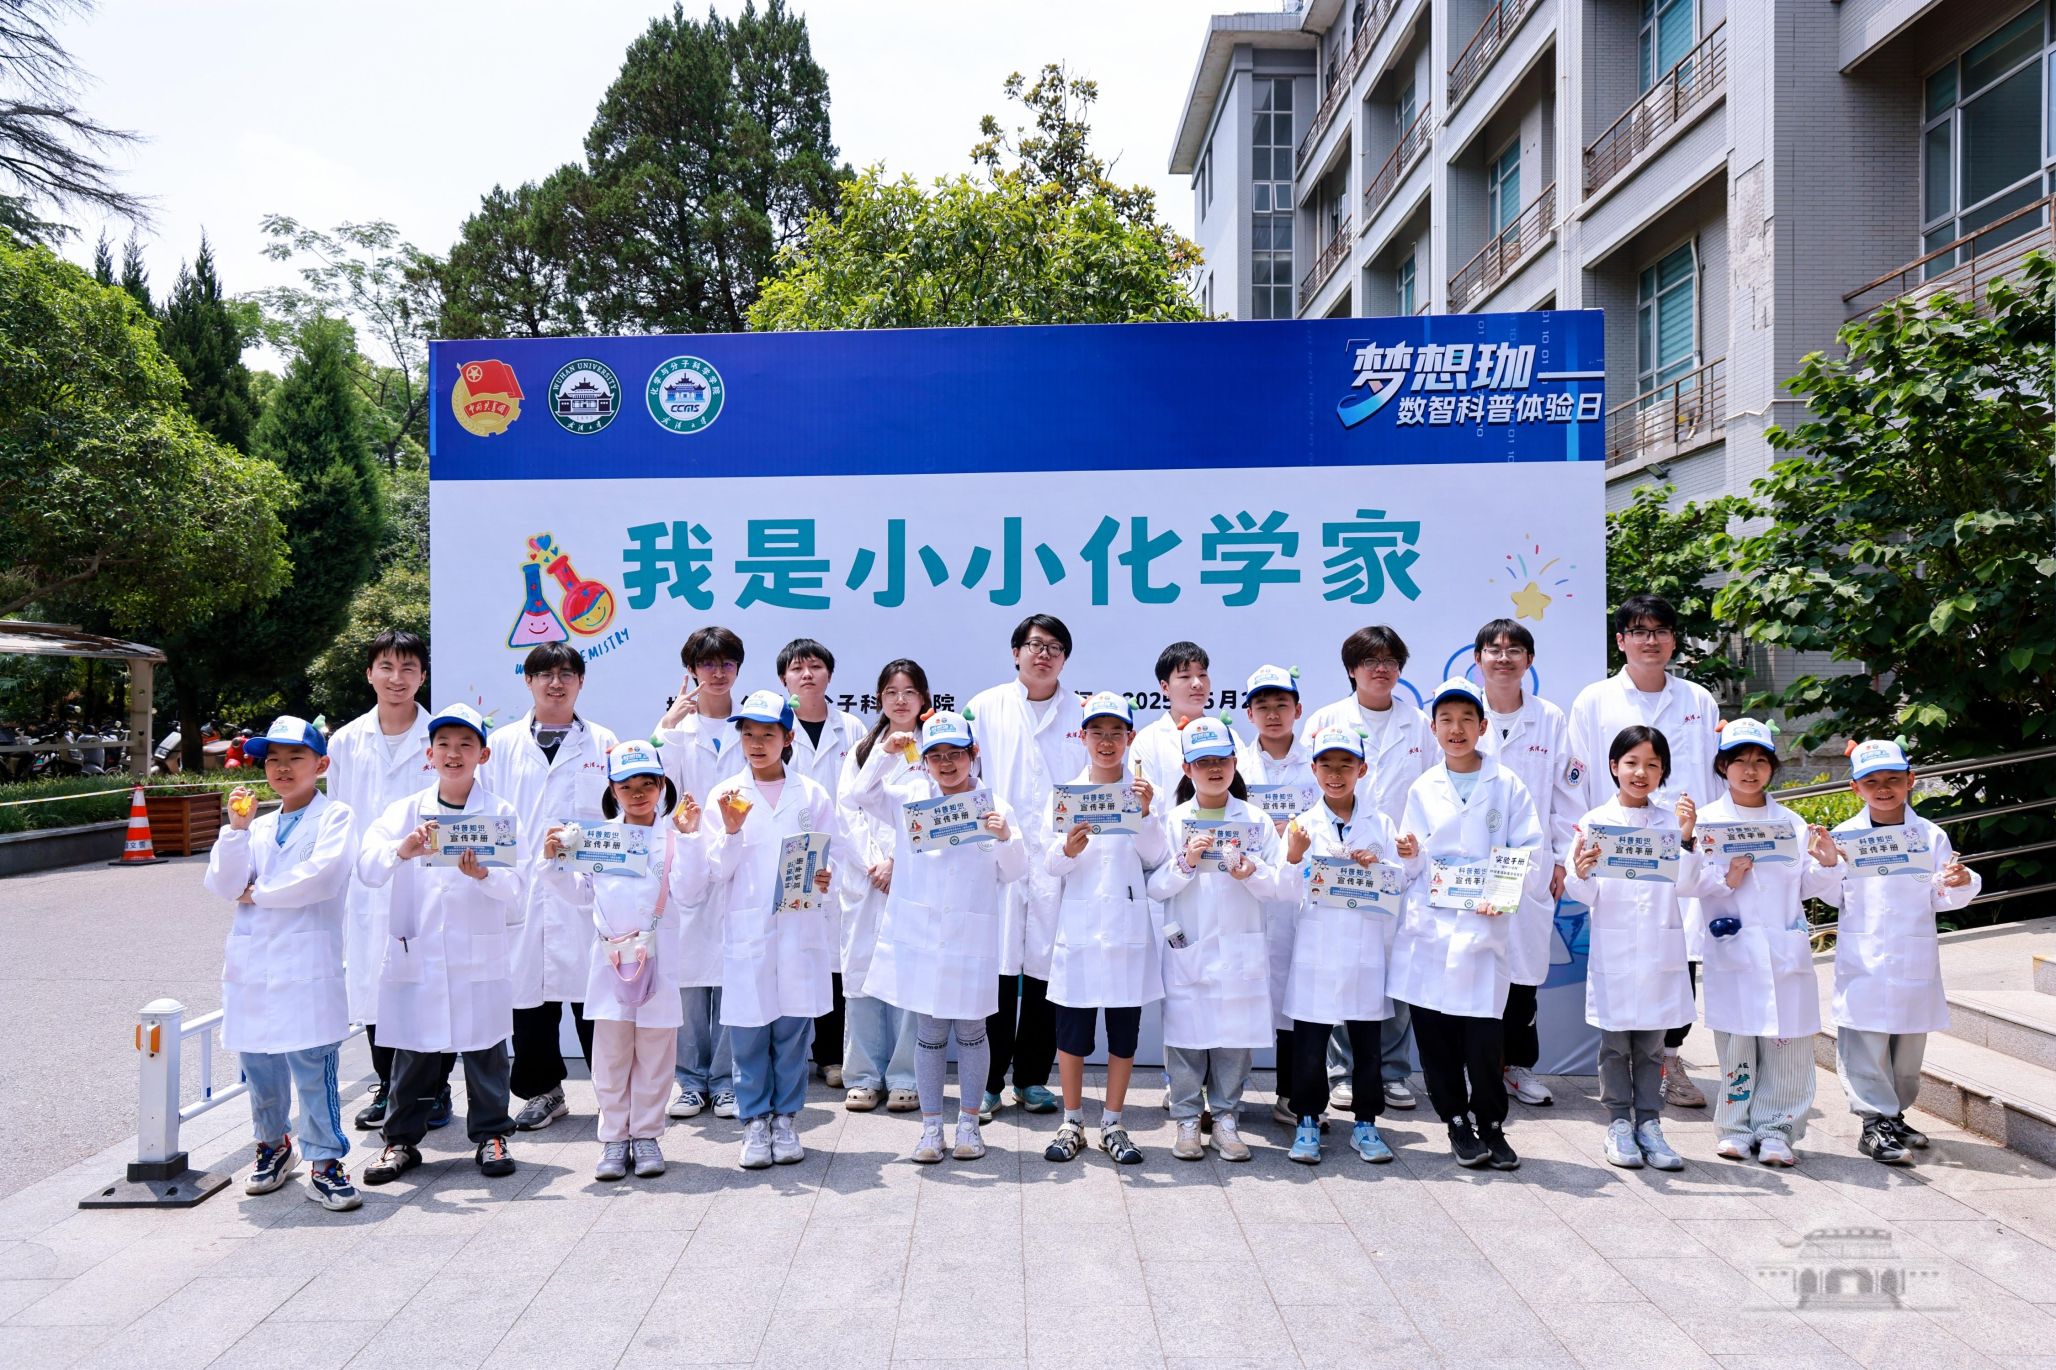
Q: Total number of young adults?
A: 10